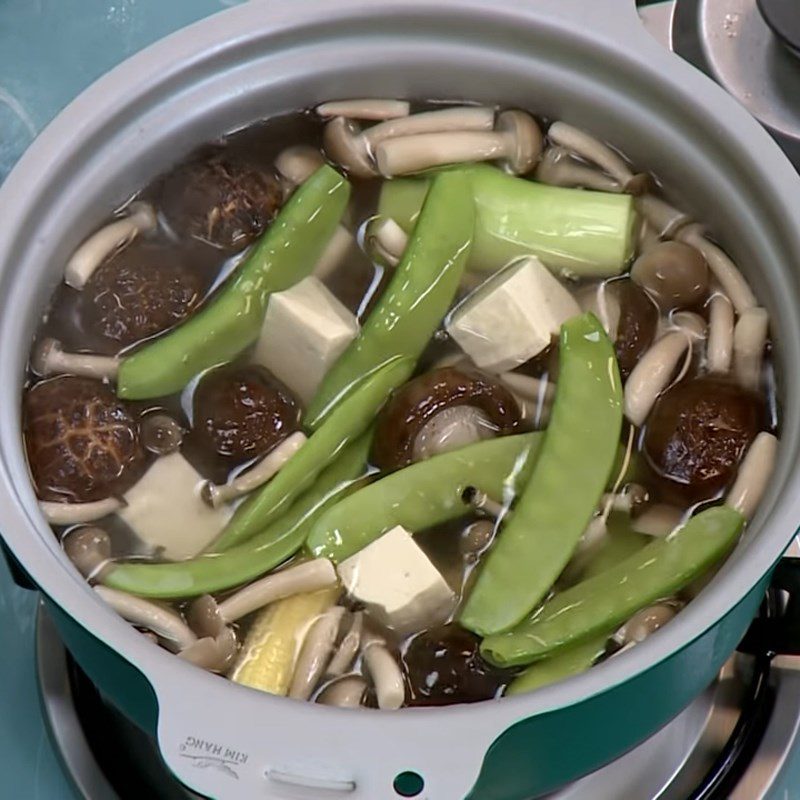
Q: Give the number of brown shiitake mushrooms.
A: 8